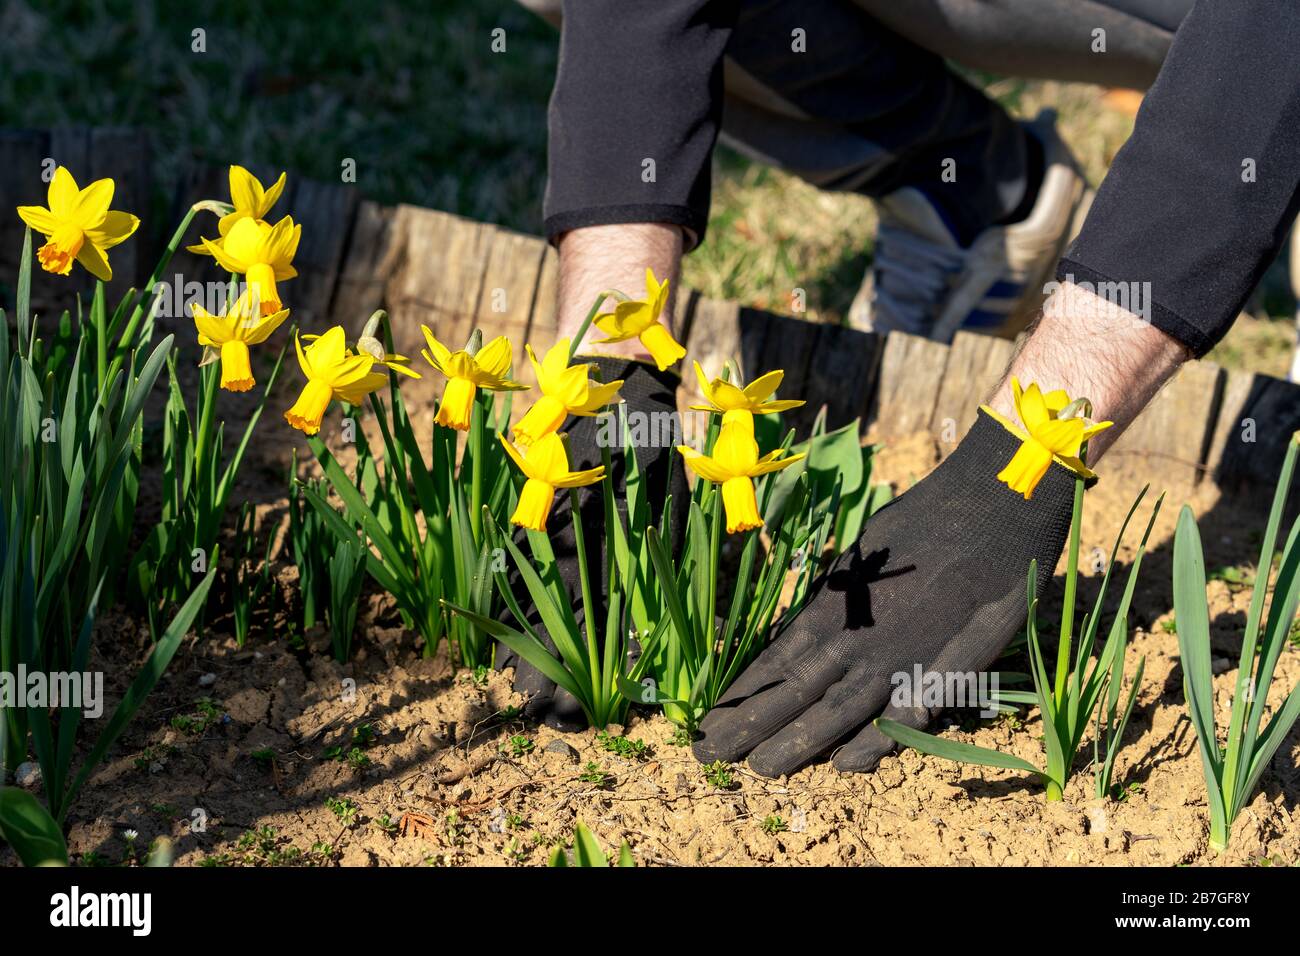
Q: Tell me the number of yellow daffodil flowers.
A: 13